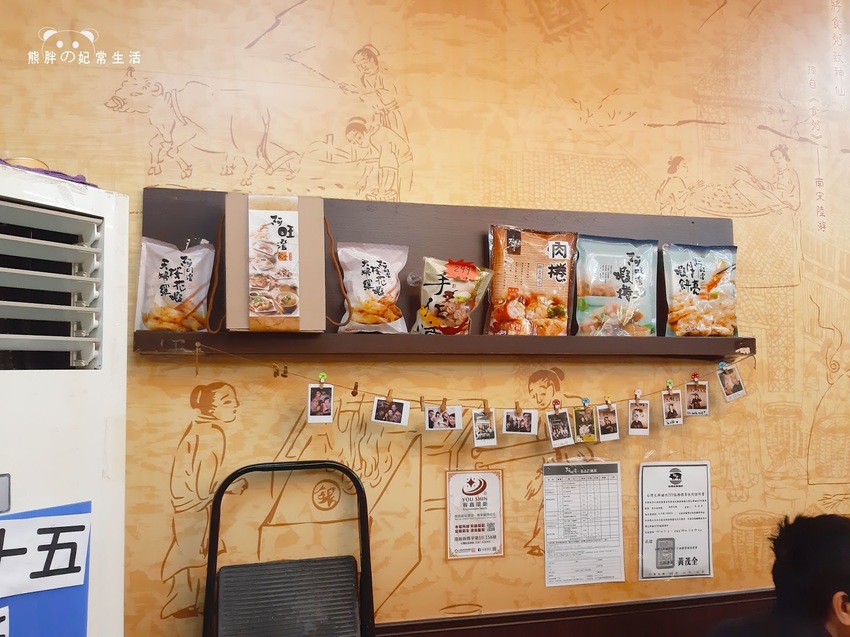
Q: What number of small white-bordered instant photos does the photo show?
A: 12